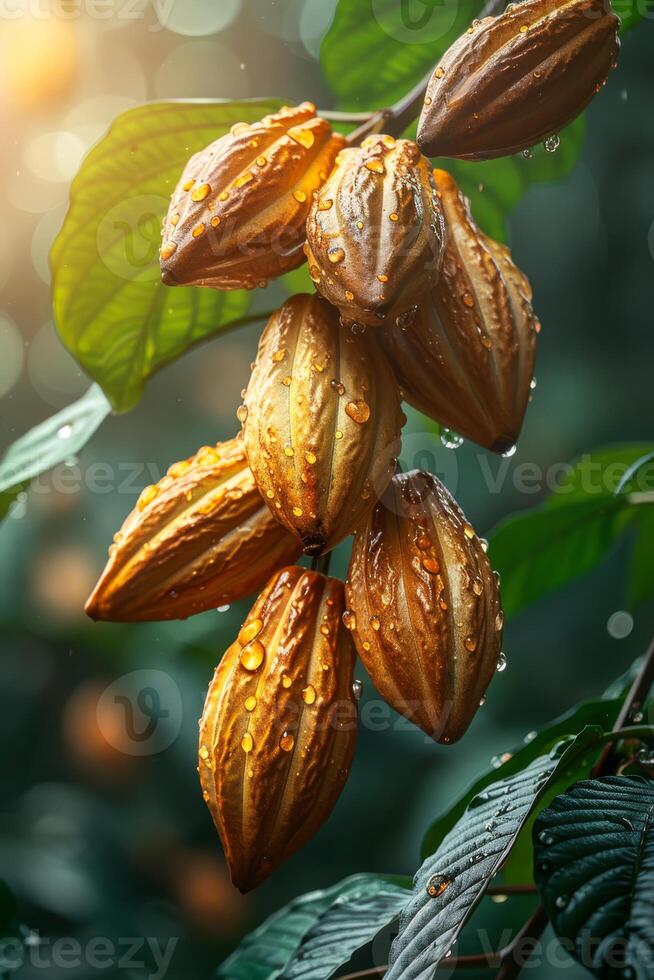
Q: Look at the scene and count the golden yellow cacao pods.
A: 8